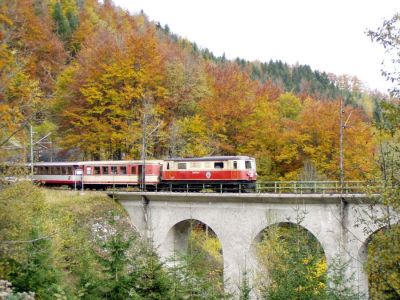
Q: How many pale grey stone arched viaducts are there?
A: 1